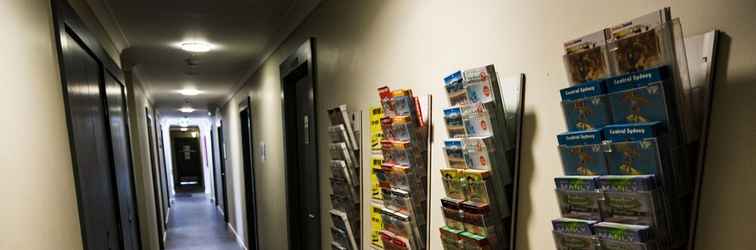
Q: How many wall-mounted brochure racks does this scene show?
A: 4